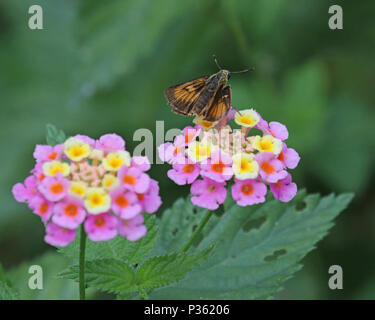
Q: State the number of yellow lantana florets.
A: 11